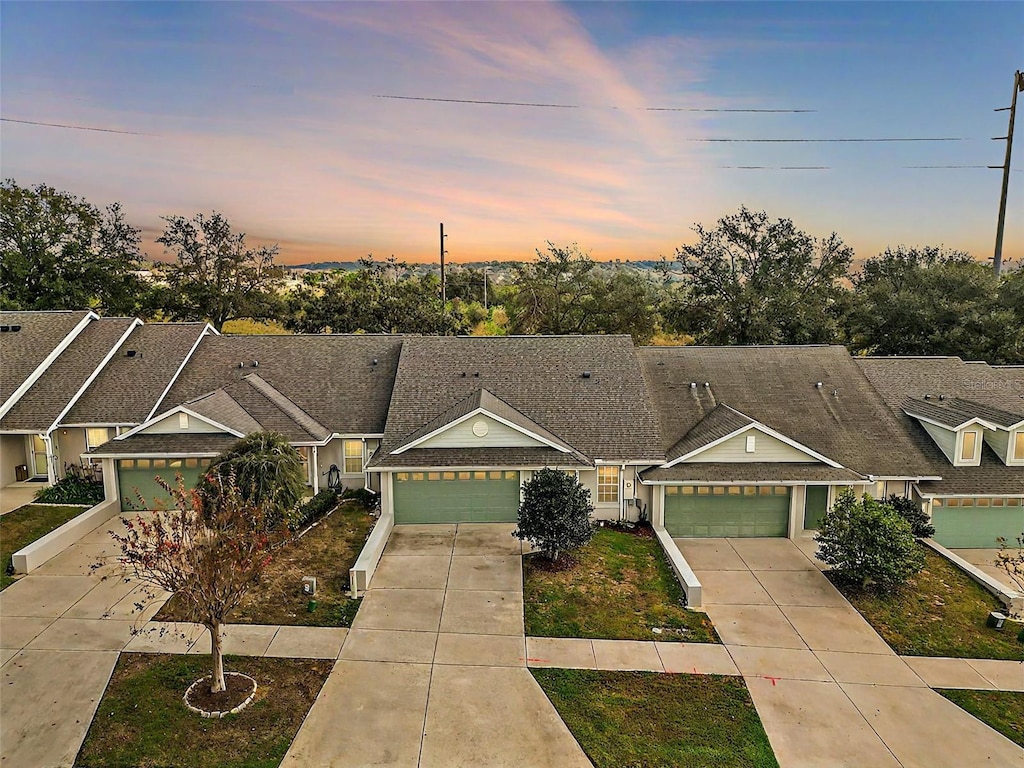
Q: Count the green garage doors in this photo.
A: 4